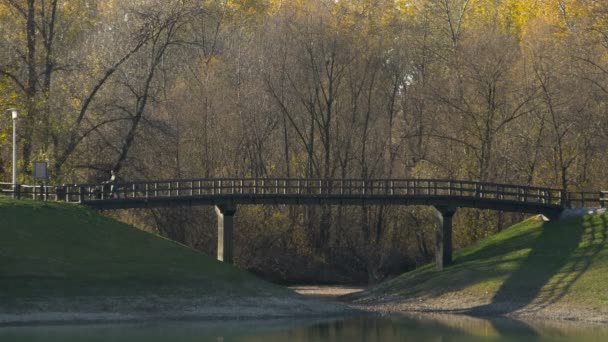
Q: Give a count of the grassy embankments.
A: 2